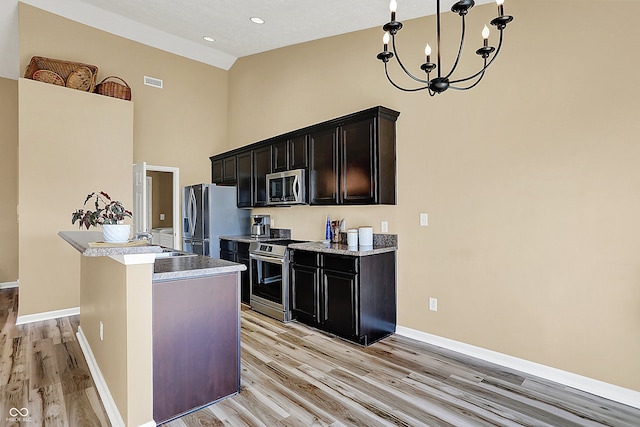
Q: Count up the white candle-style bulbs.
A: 5